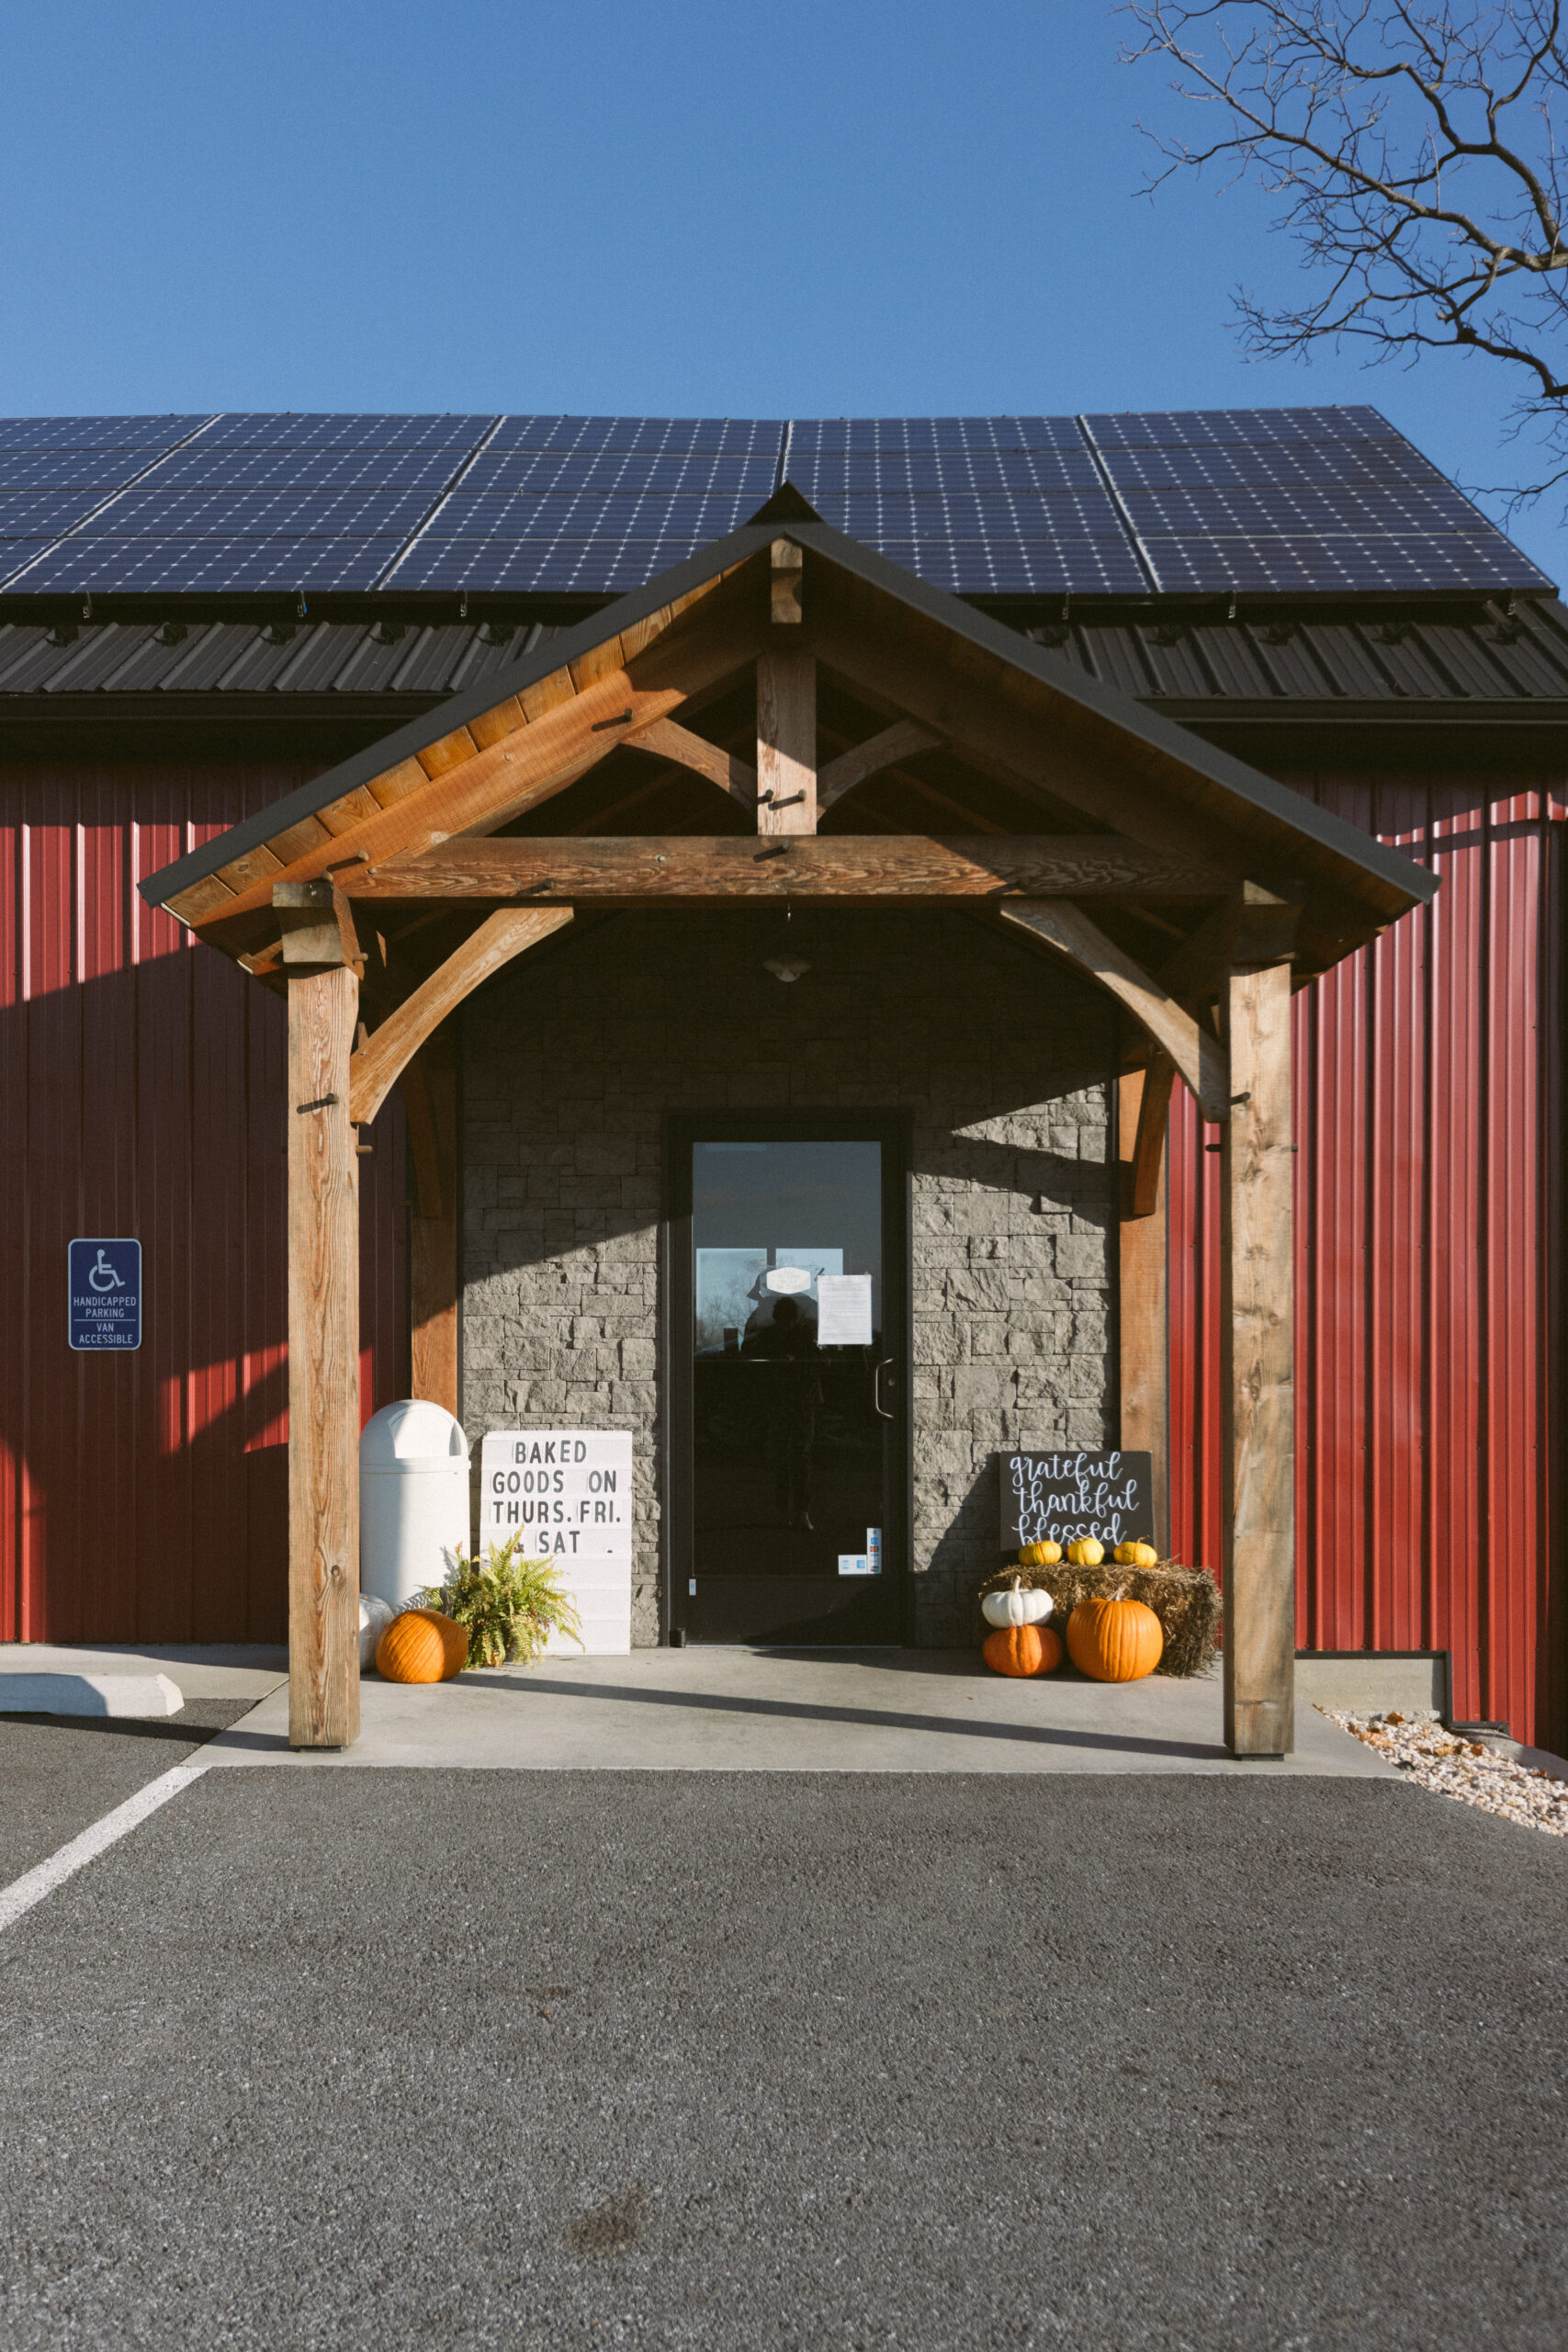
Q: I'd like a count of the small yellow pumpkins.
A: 3